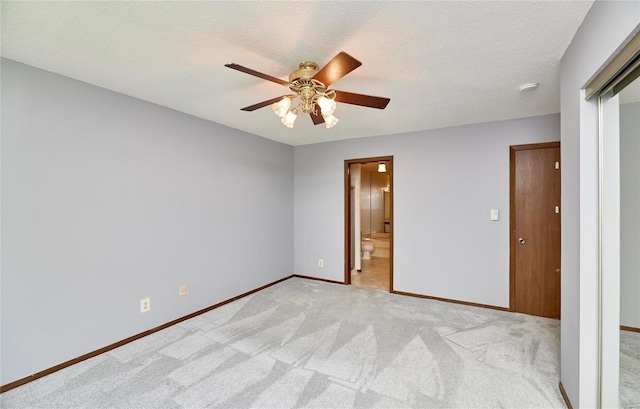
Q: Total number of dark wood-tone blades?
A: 5